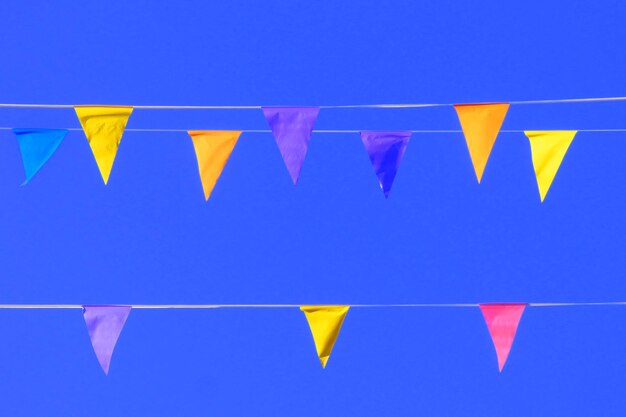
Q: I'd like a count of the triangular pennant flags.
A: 10